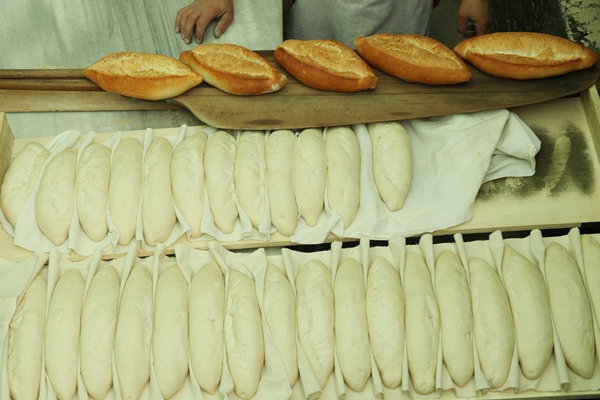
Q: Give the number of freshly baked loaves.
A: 5